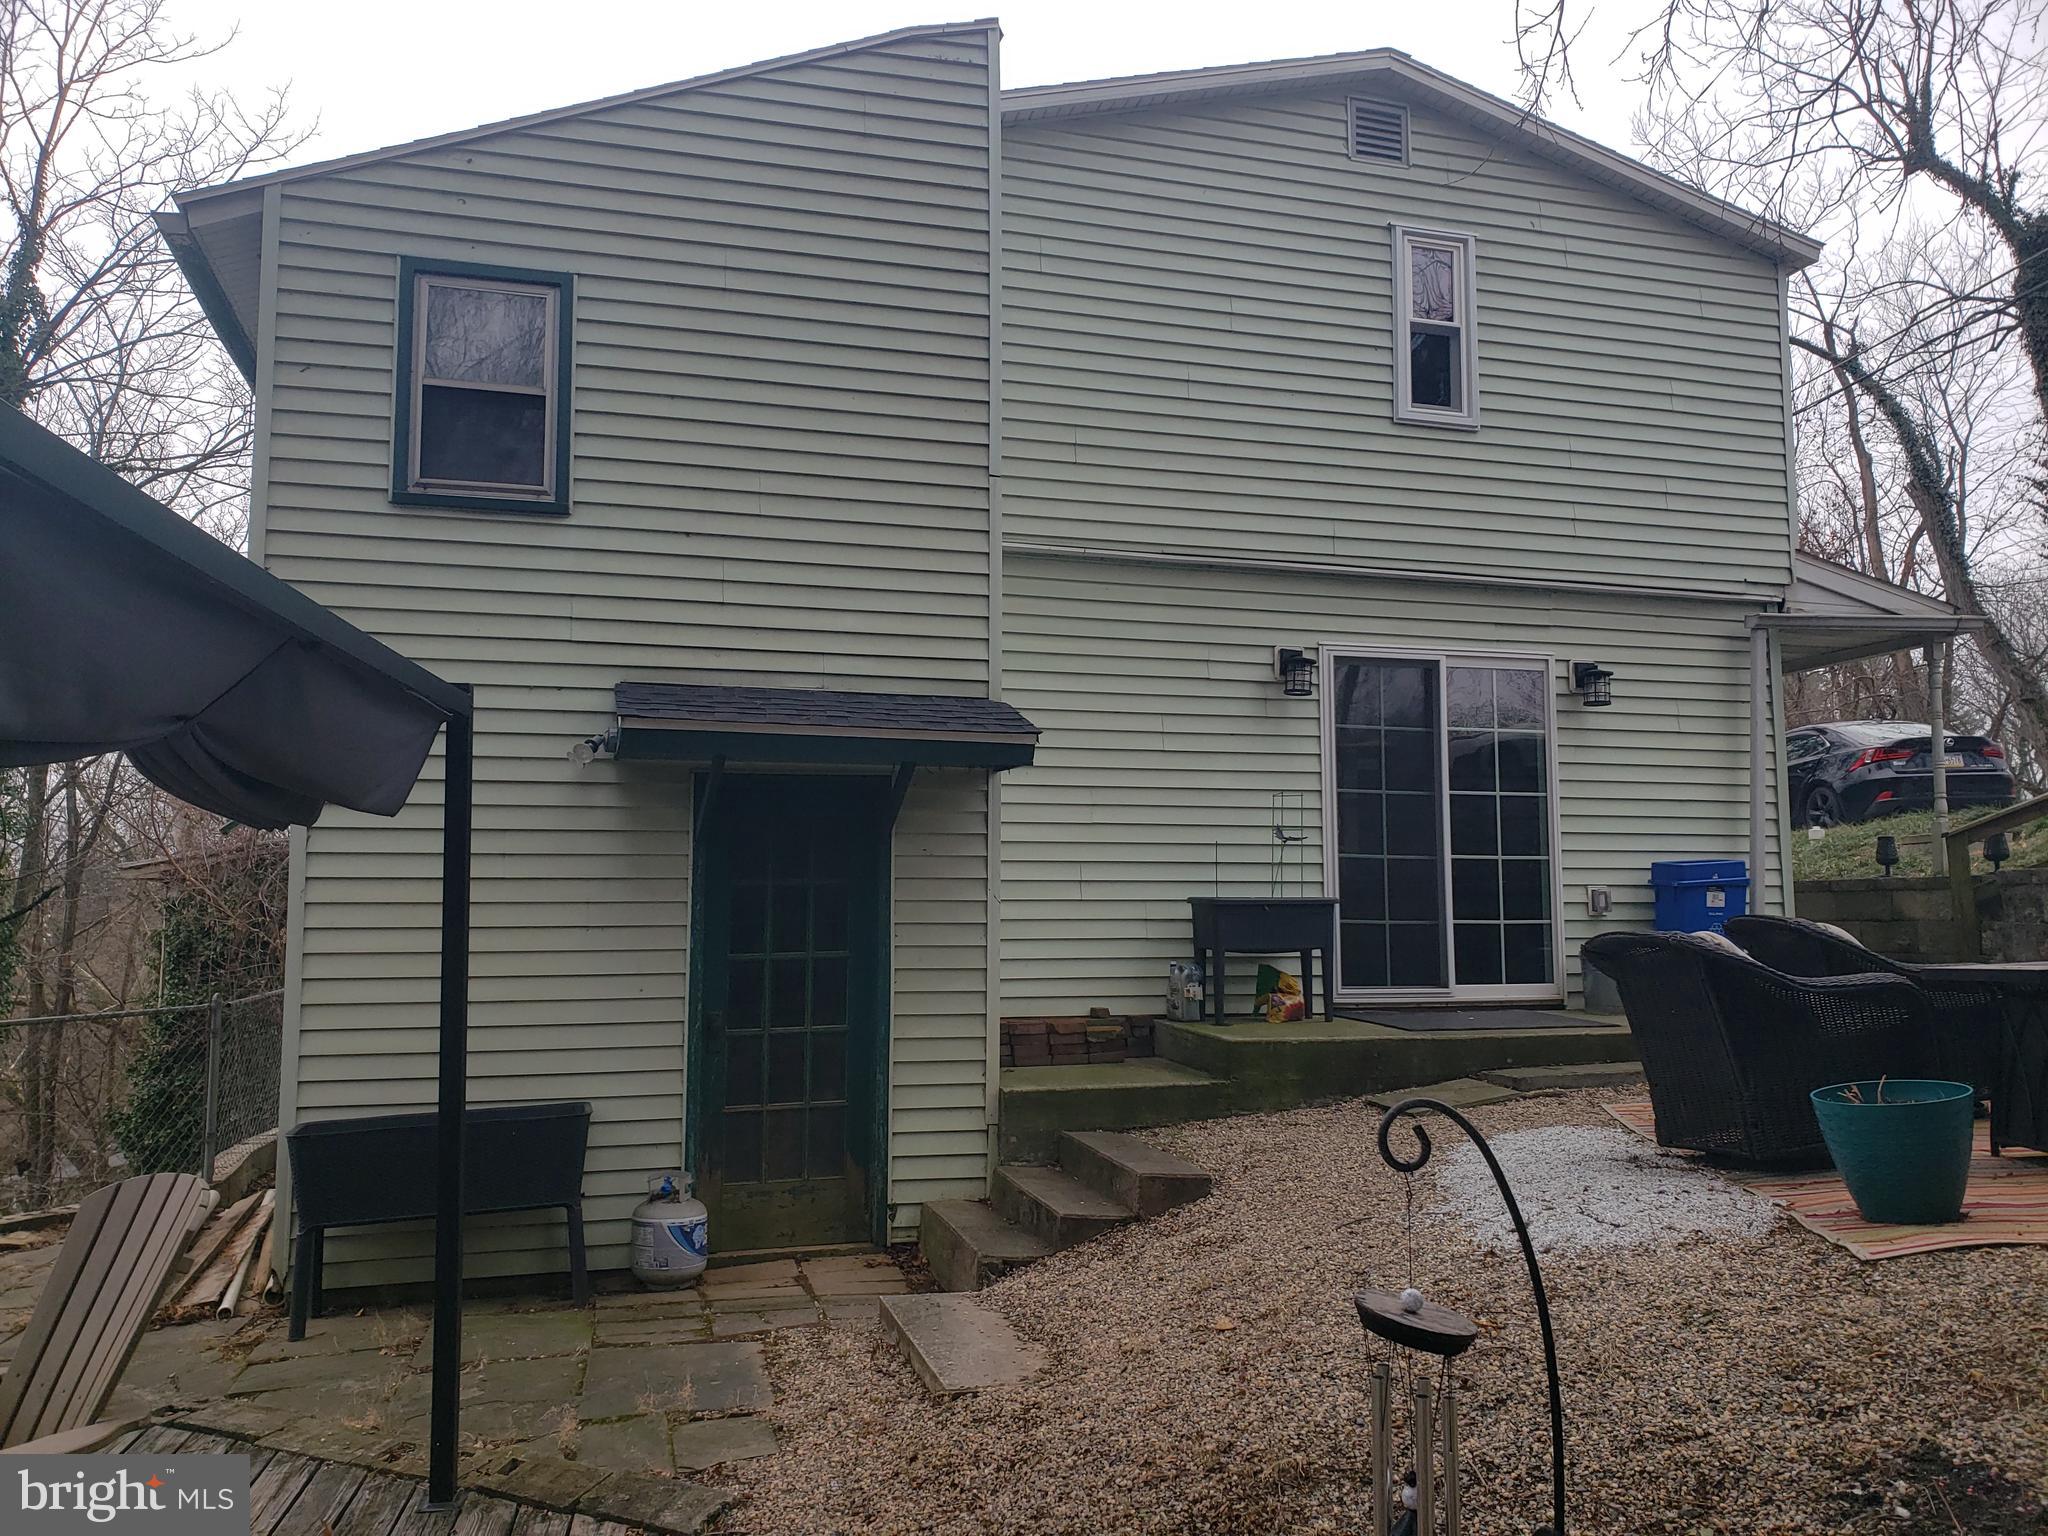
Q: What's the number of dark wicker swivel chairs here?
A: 2